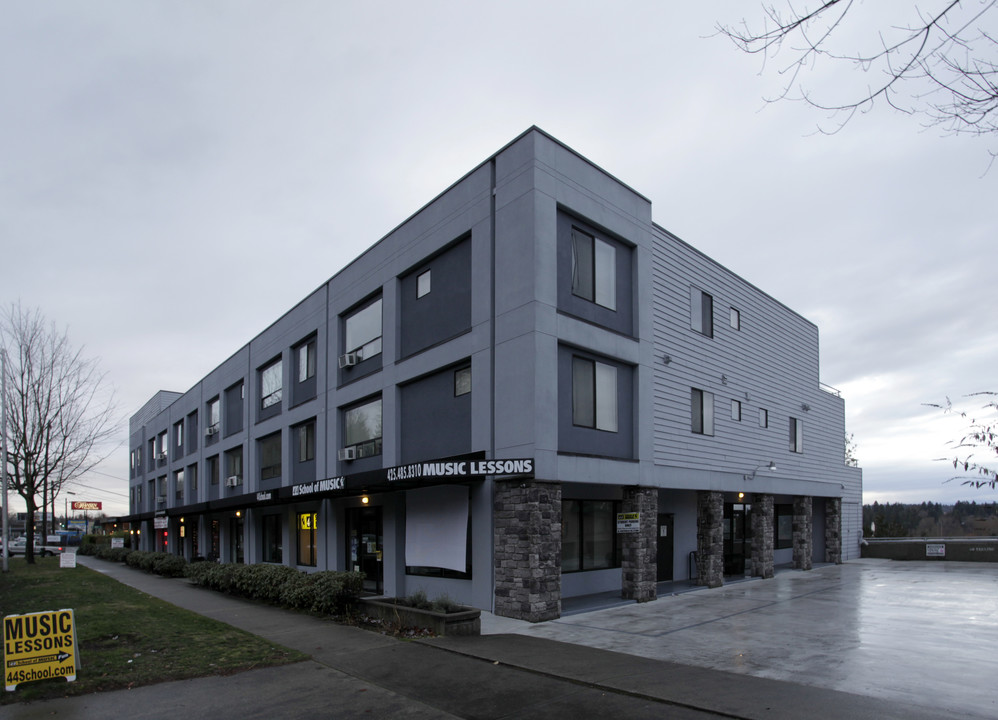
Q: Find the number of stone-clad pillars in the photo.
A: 6